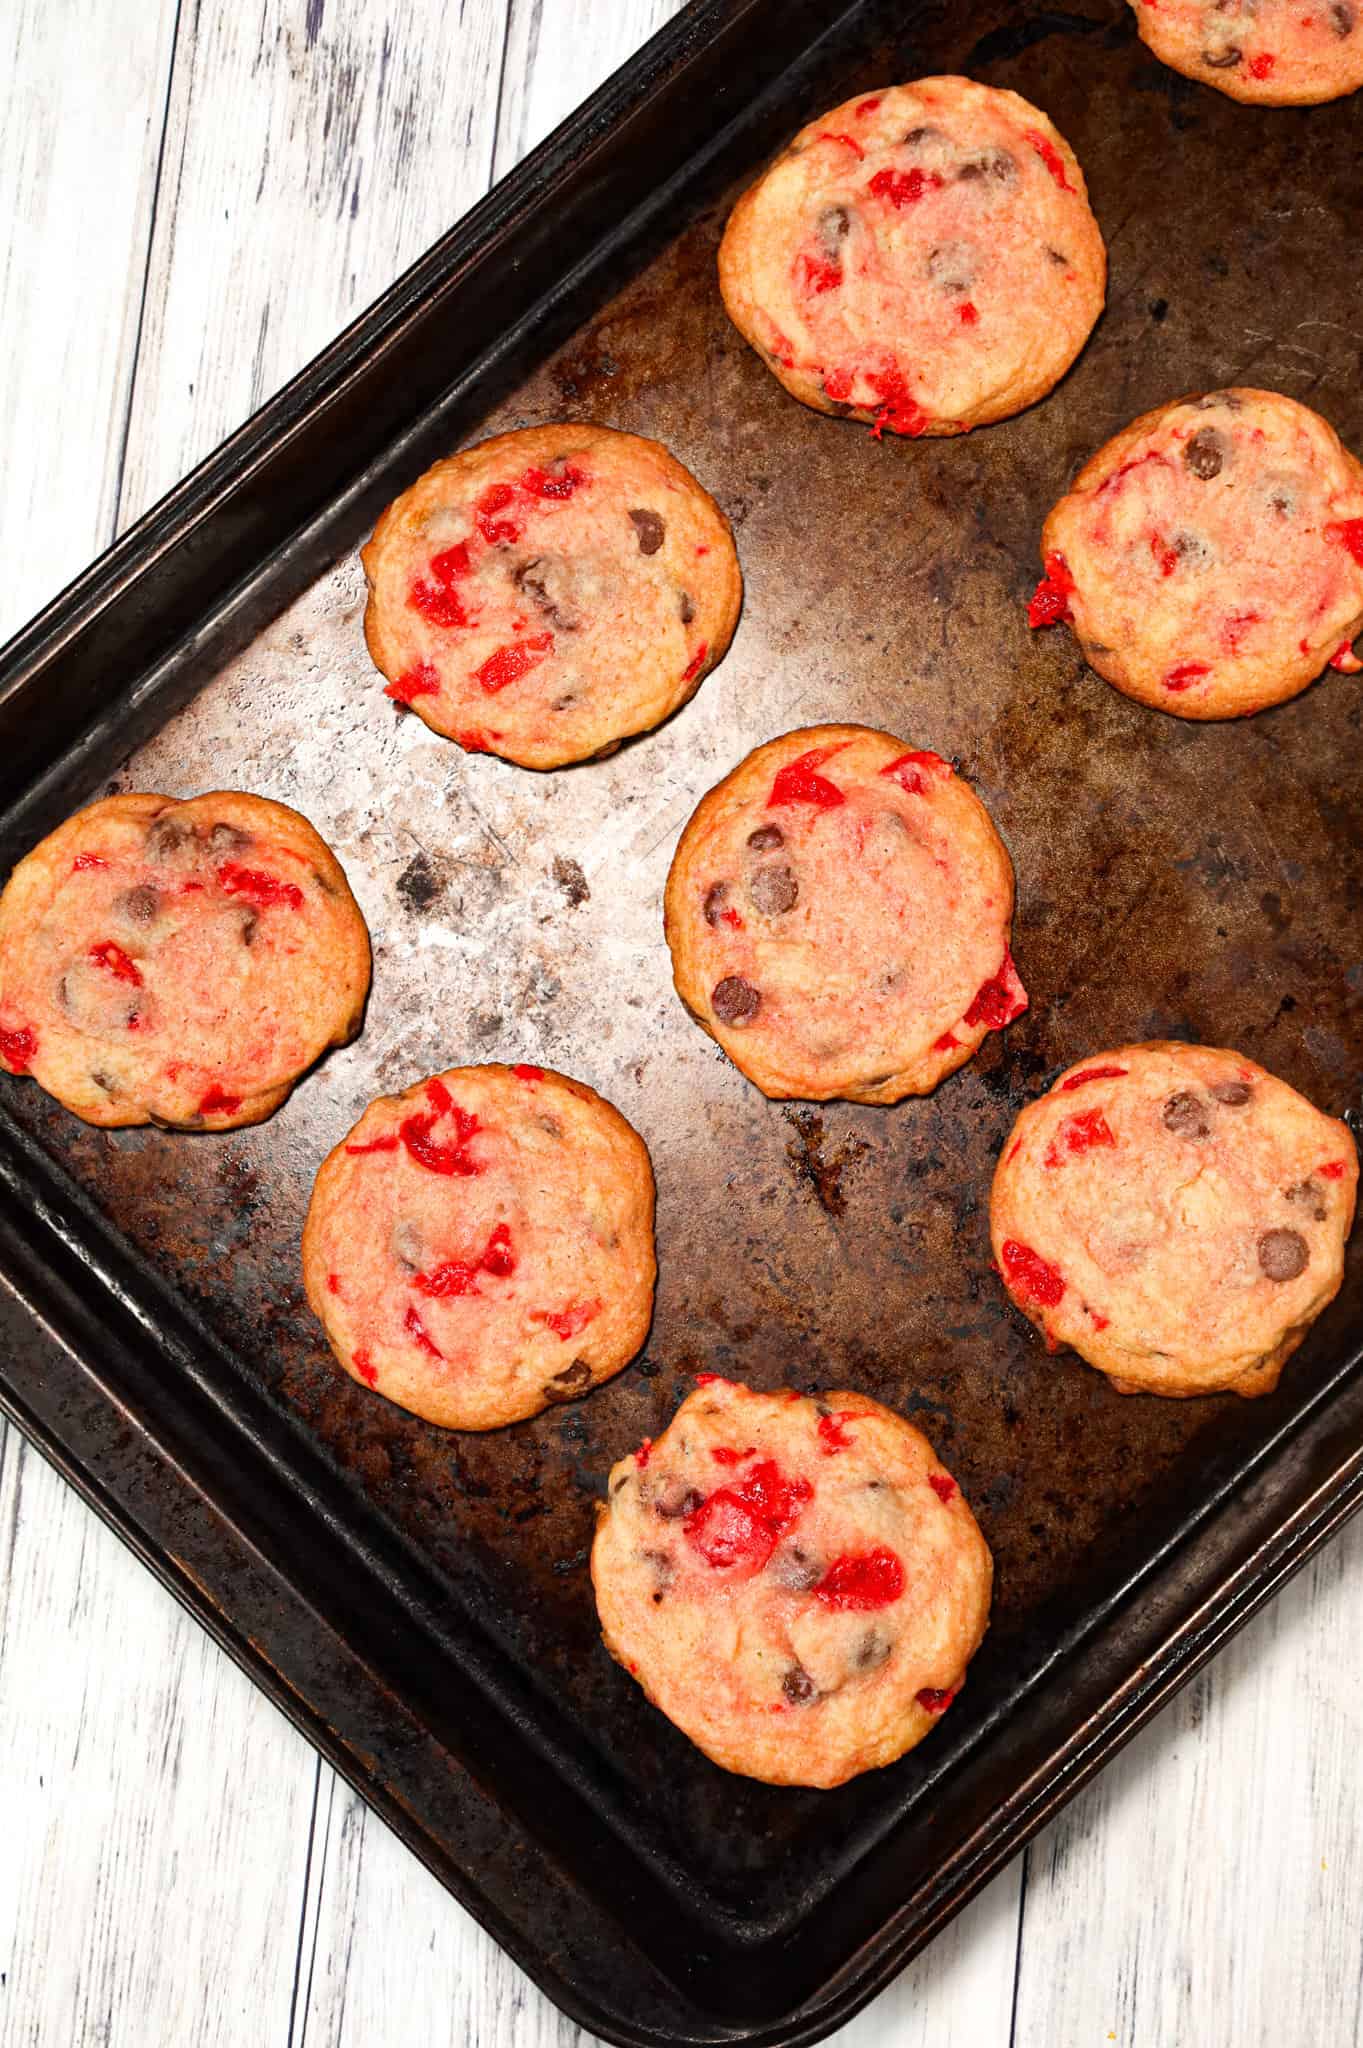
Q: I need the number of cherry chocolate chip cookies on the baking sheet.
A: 9